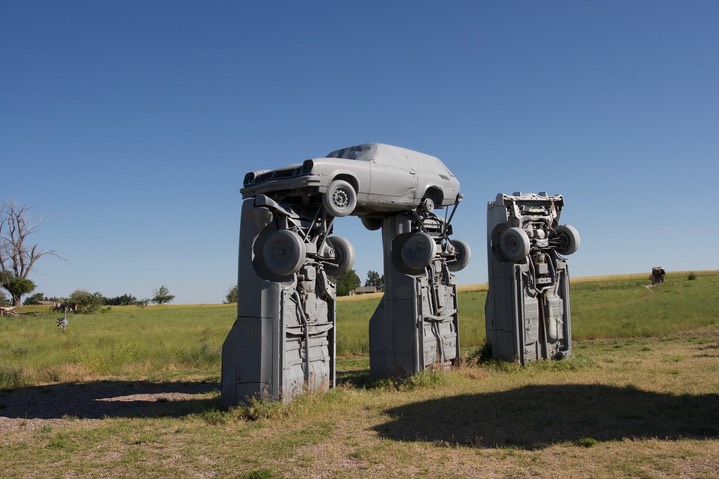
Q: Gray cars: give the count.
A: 4